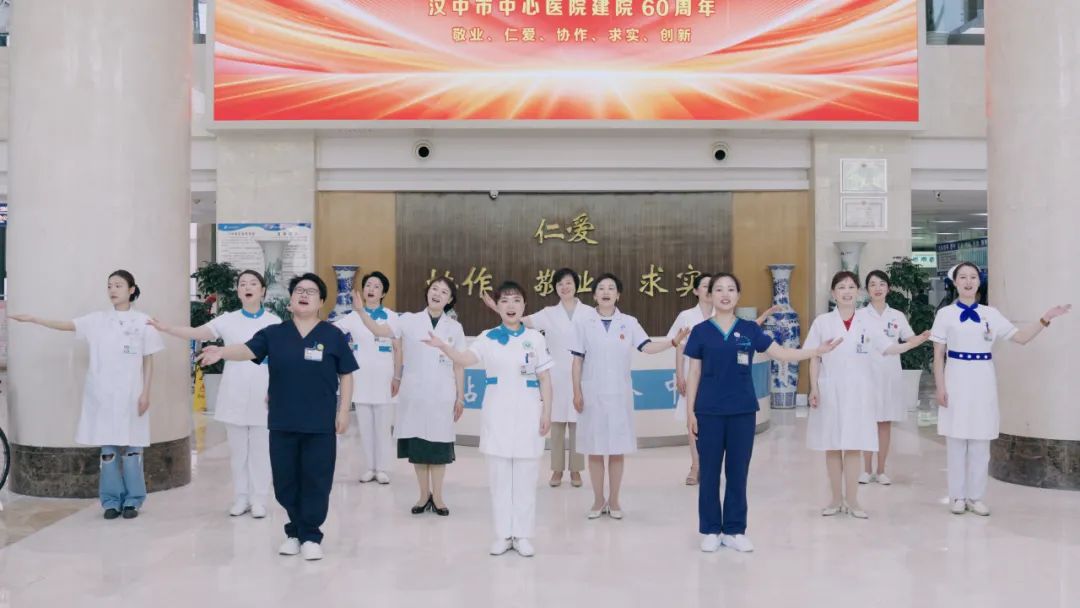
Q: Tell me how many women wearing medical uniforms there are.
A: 13